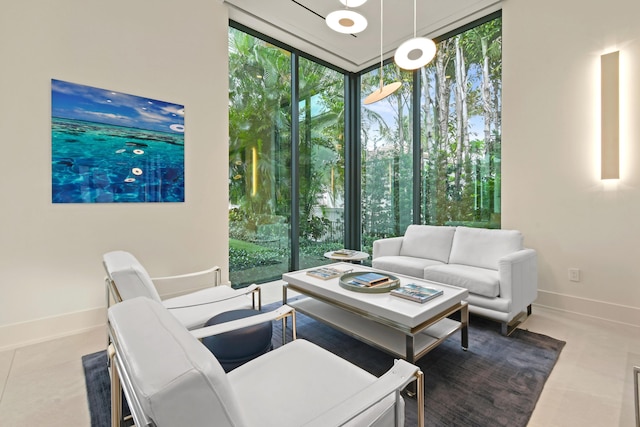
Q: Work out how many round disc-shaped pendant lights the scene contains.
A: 4